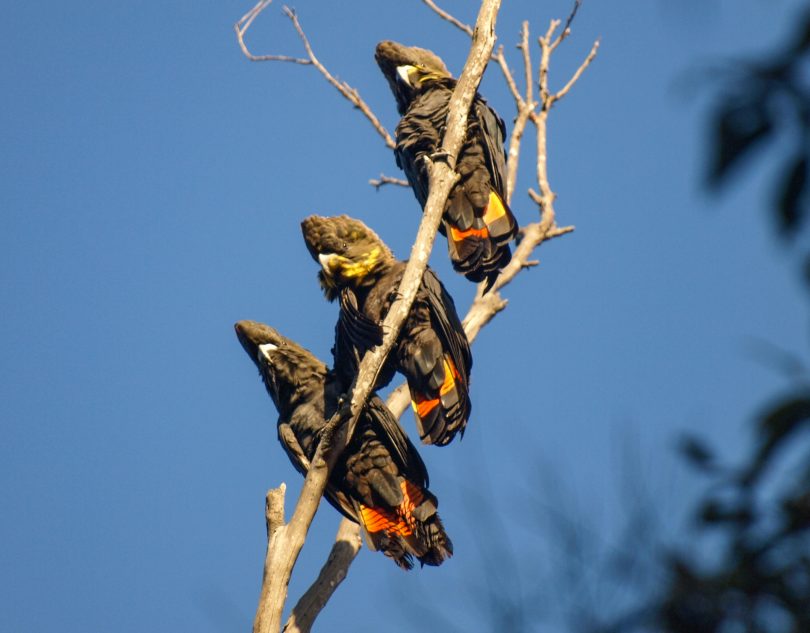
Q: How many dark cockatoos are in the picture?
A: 3